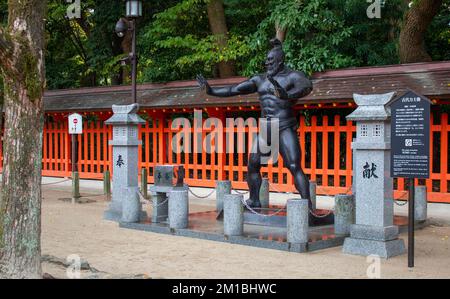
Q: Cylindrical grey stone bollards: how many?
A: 9